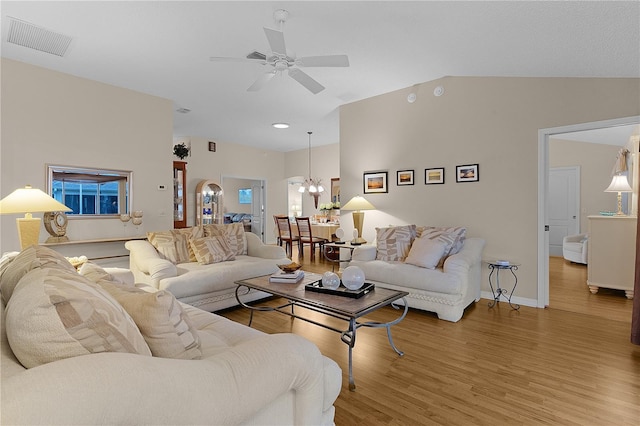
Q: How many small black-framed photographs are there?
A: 4